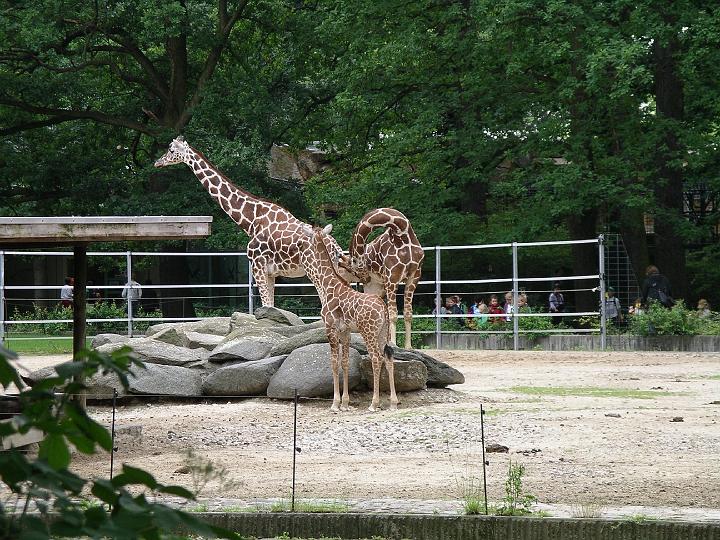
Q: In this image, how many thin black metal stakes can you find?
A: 3